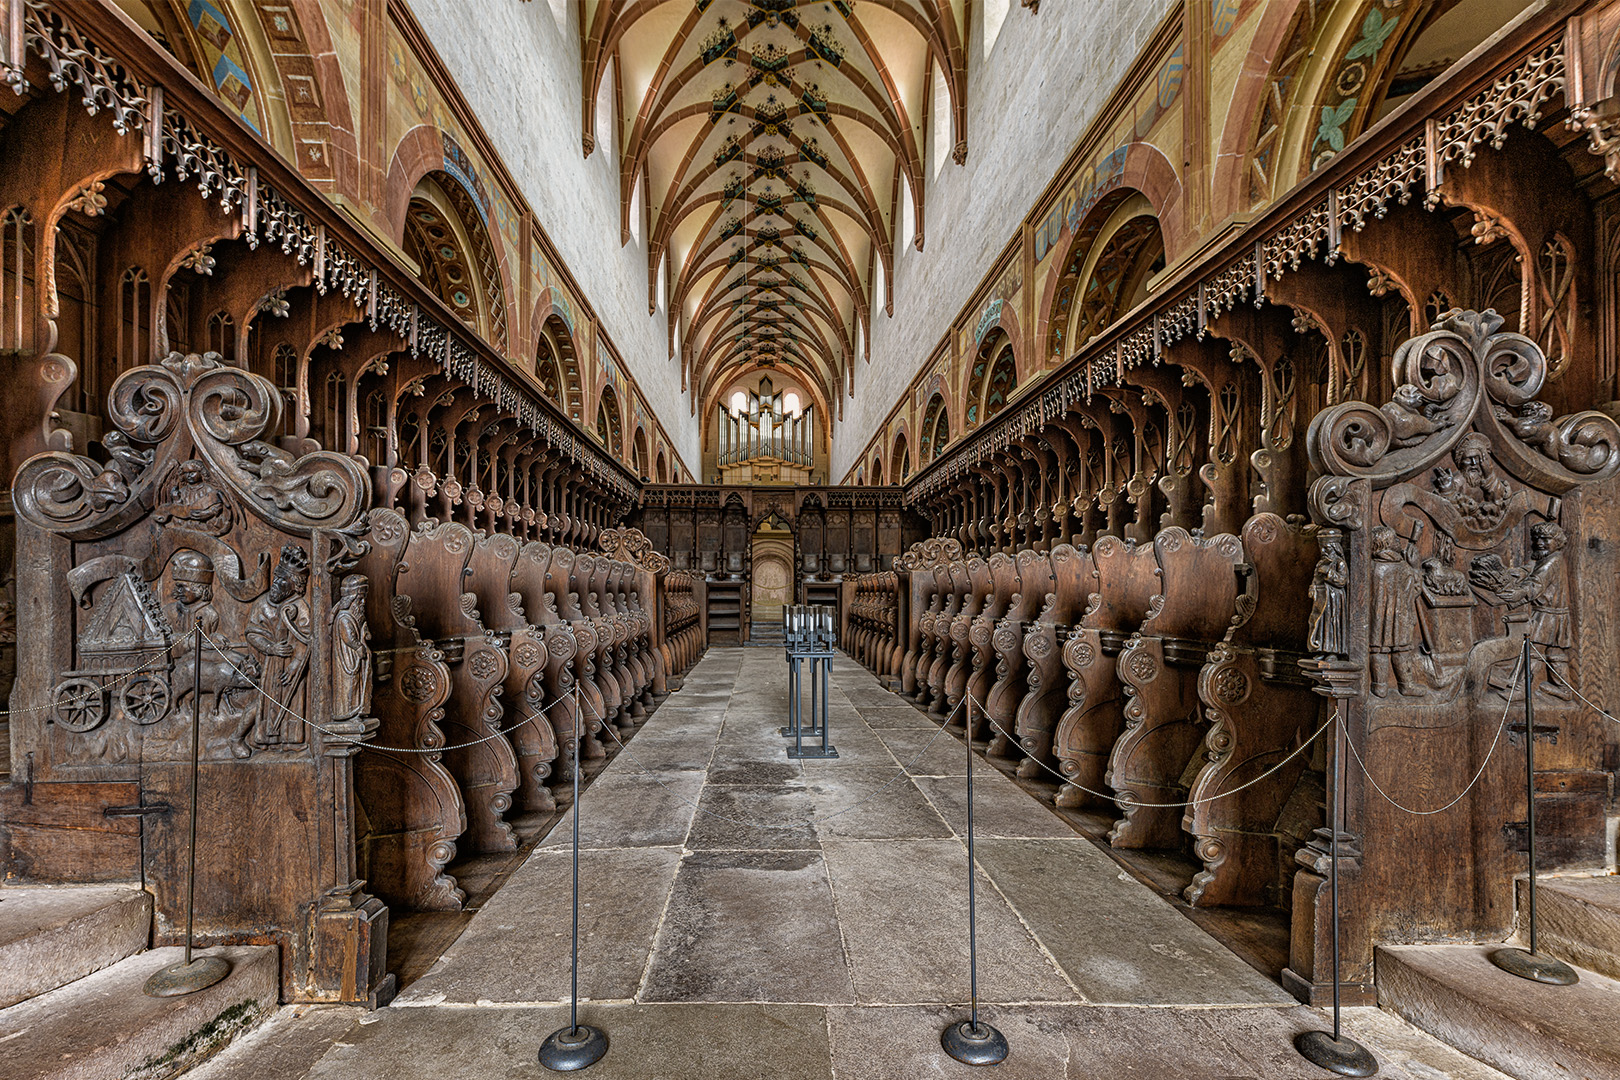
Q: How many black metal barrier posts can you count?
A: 5